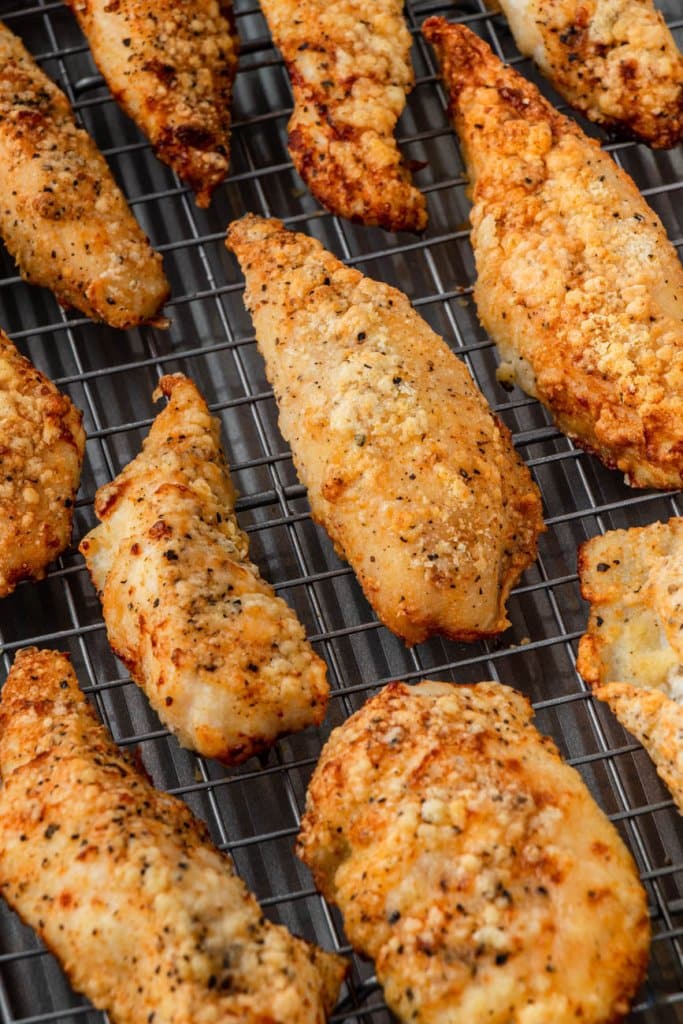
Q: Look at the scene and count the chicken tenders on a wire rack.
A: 11